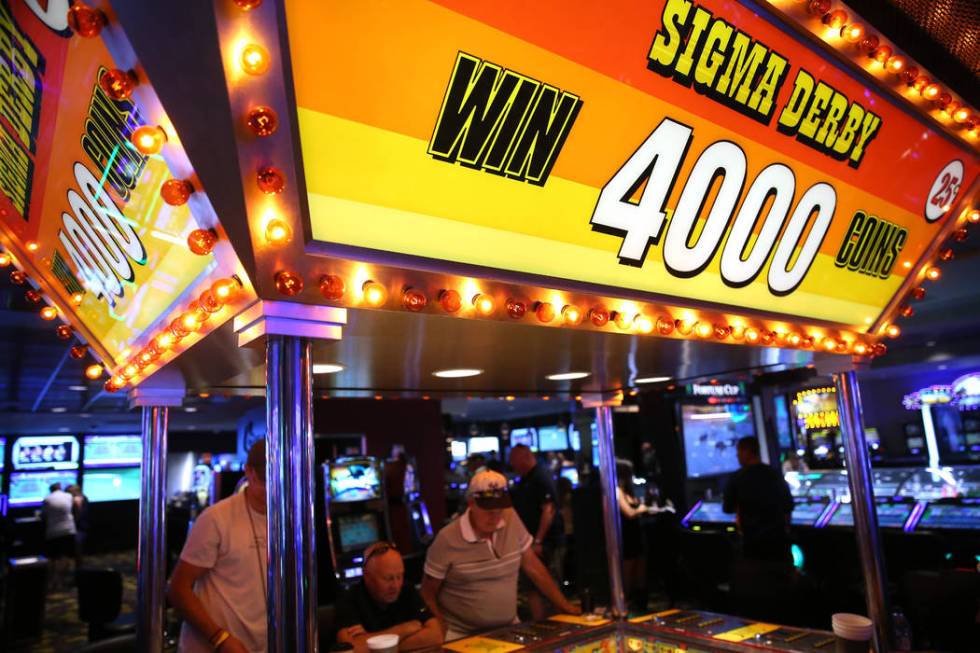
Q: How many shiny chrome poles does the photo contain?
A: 4